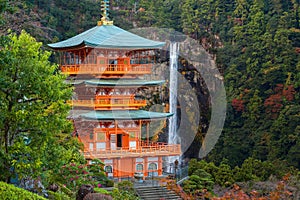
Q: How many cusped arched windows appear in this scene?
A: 3